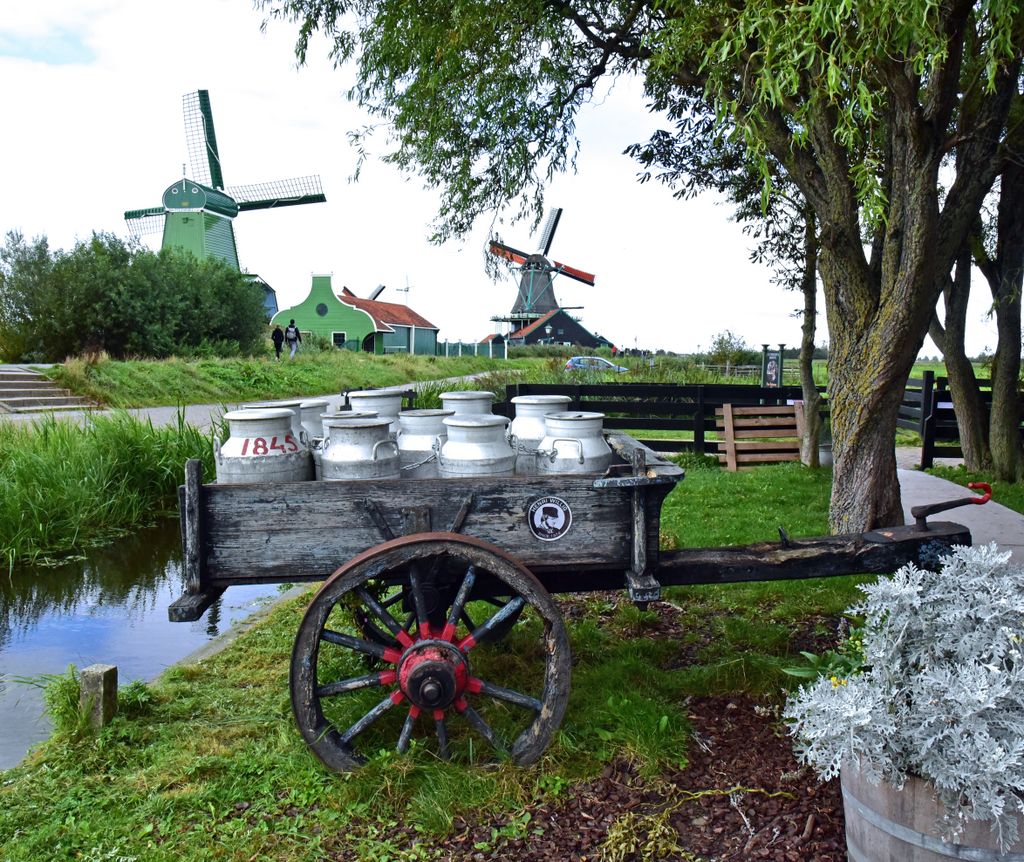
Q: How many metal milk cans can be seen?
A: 11